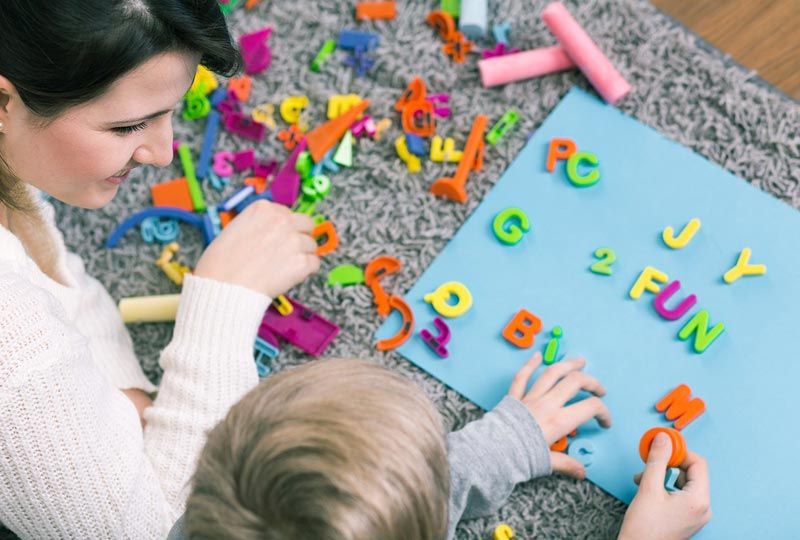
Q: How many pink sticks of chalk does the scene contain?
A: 2